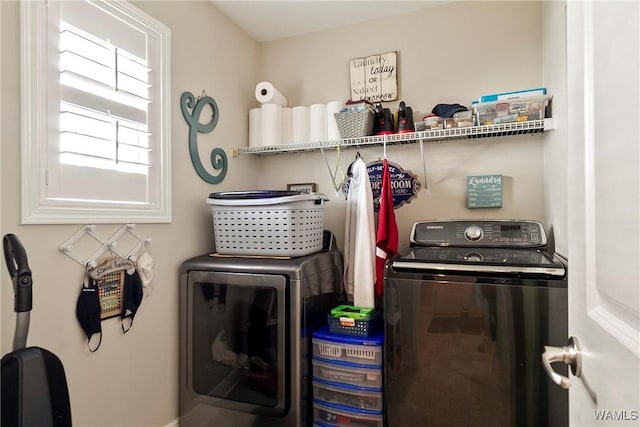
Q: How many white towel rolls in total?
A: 7